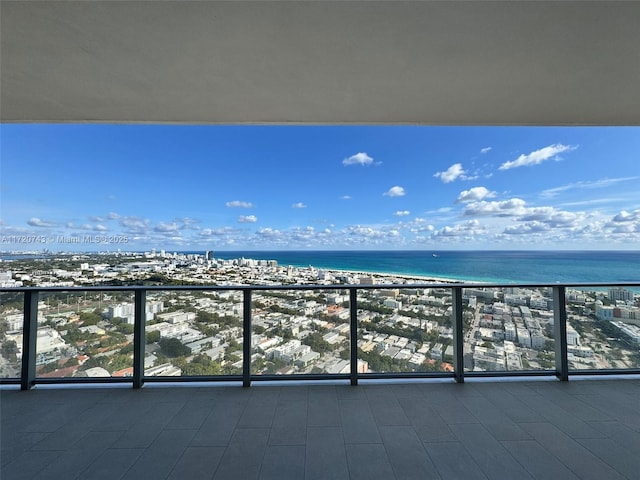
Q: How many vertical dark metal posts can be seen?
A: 6